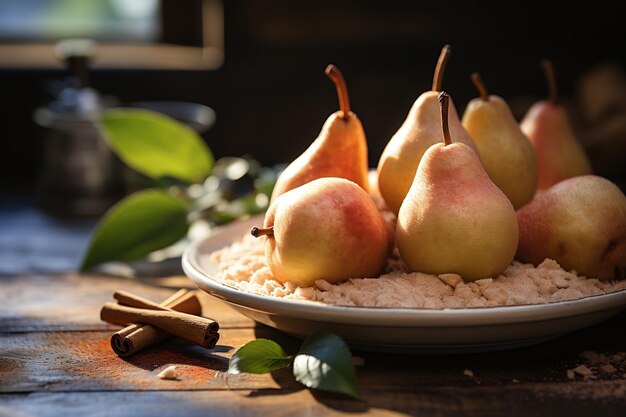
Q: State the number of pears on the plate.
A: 7